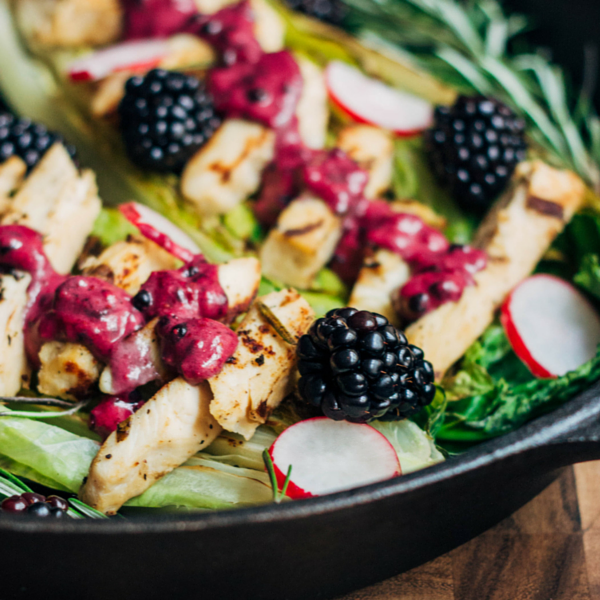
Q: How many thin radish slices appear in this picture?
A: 5